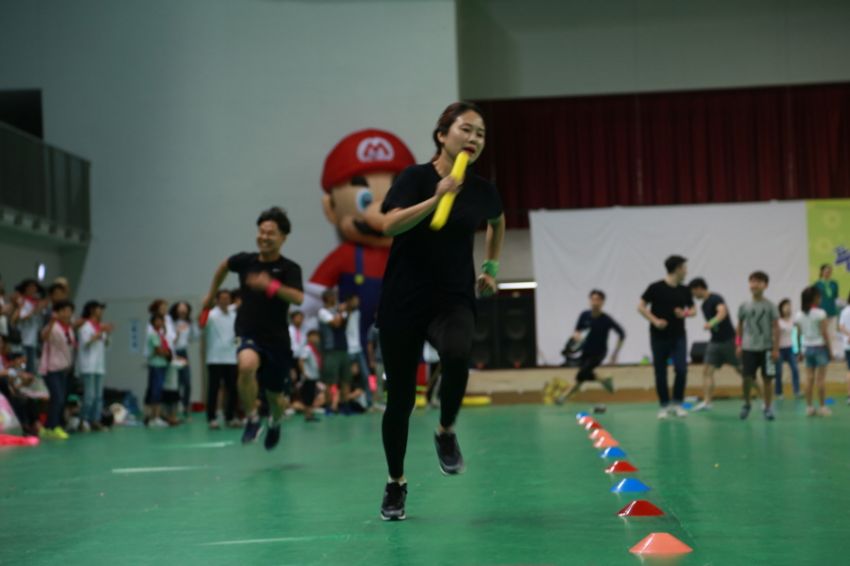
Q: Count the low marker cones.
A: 10